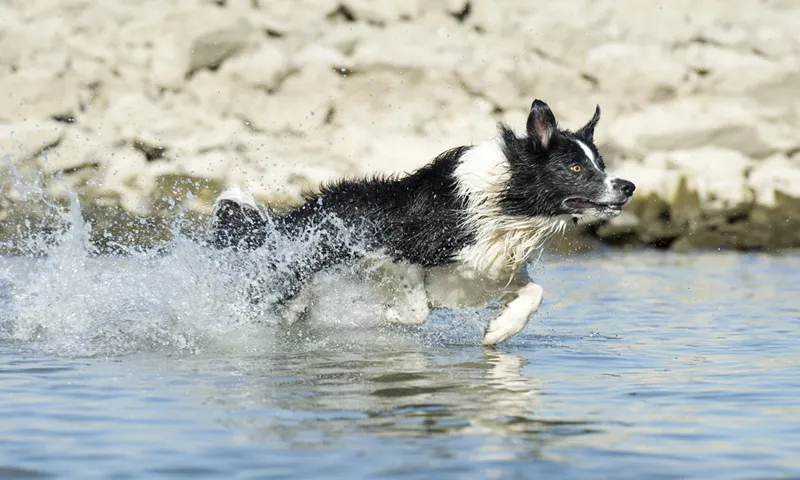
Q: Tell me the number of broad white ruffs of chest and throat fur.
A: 1